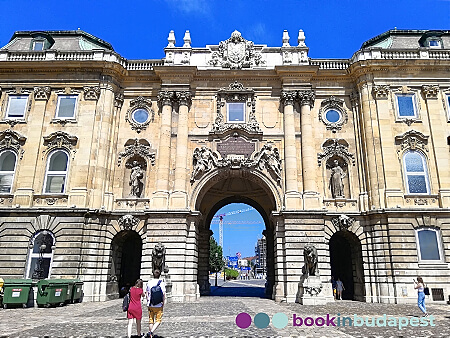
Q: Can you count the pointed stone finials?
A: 4